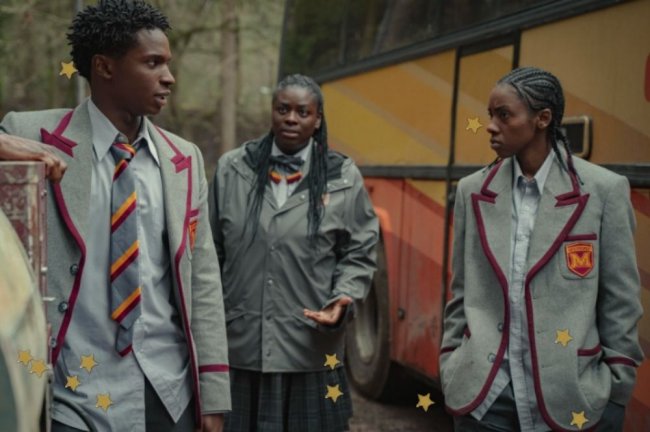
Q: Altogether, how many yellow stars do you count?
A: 12